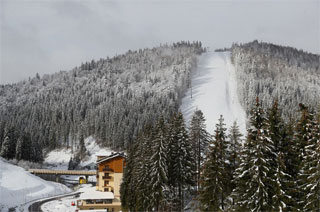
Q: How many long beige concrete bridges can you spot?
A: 1